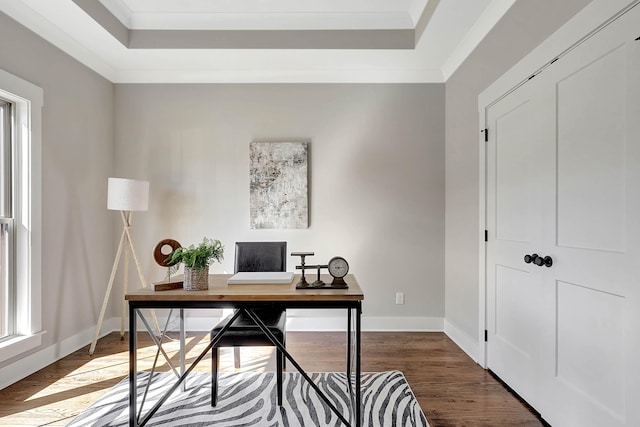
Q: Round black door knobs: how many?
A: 2